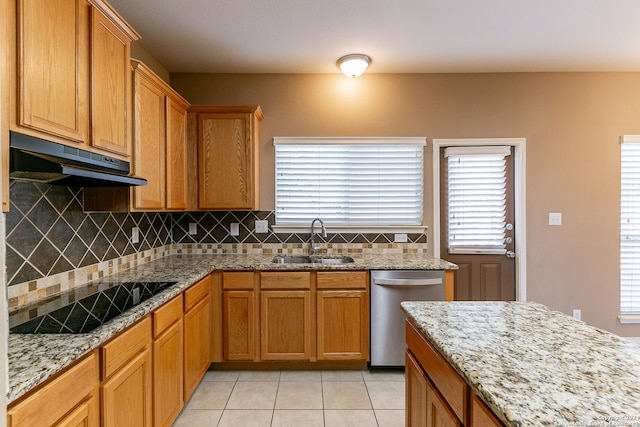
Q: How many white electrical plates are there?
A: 7